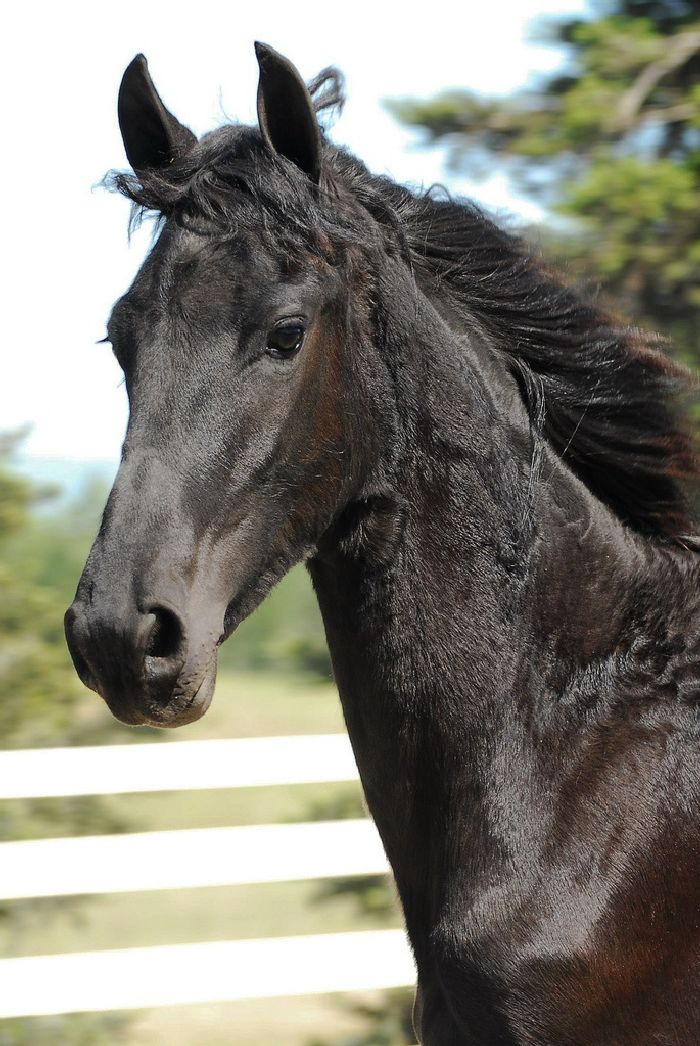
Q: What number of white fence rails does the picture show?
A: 3